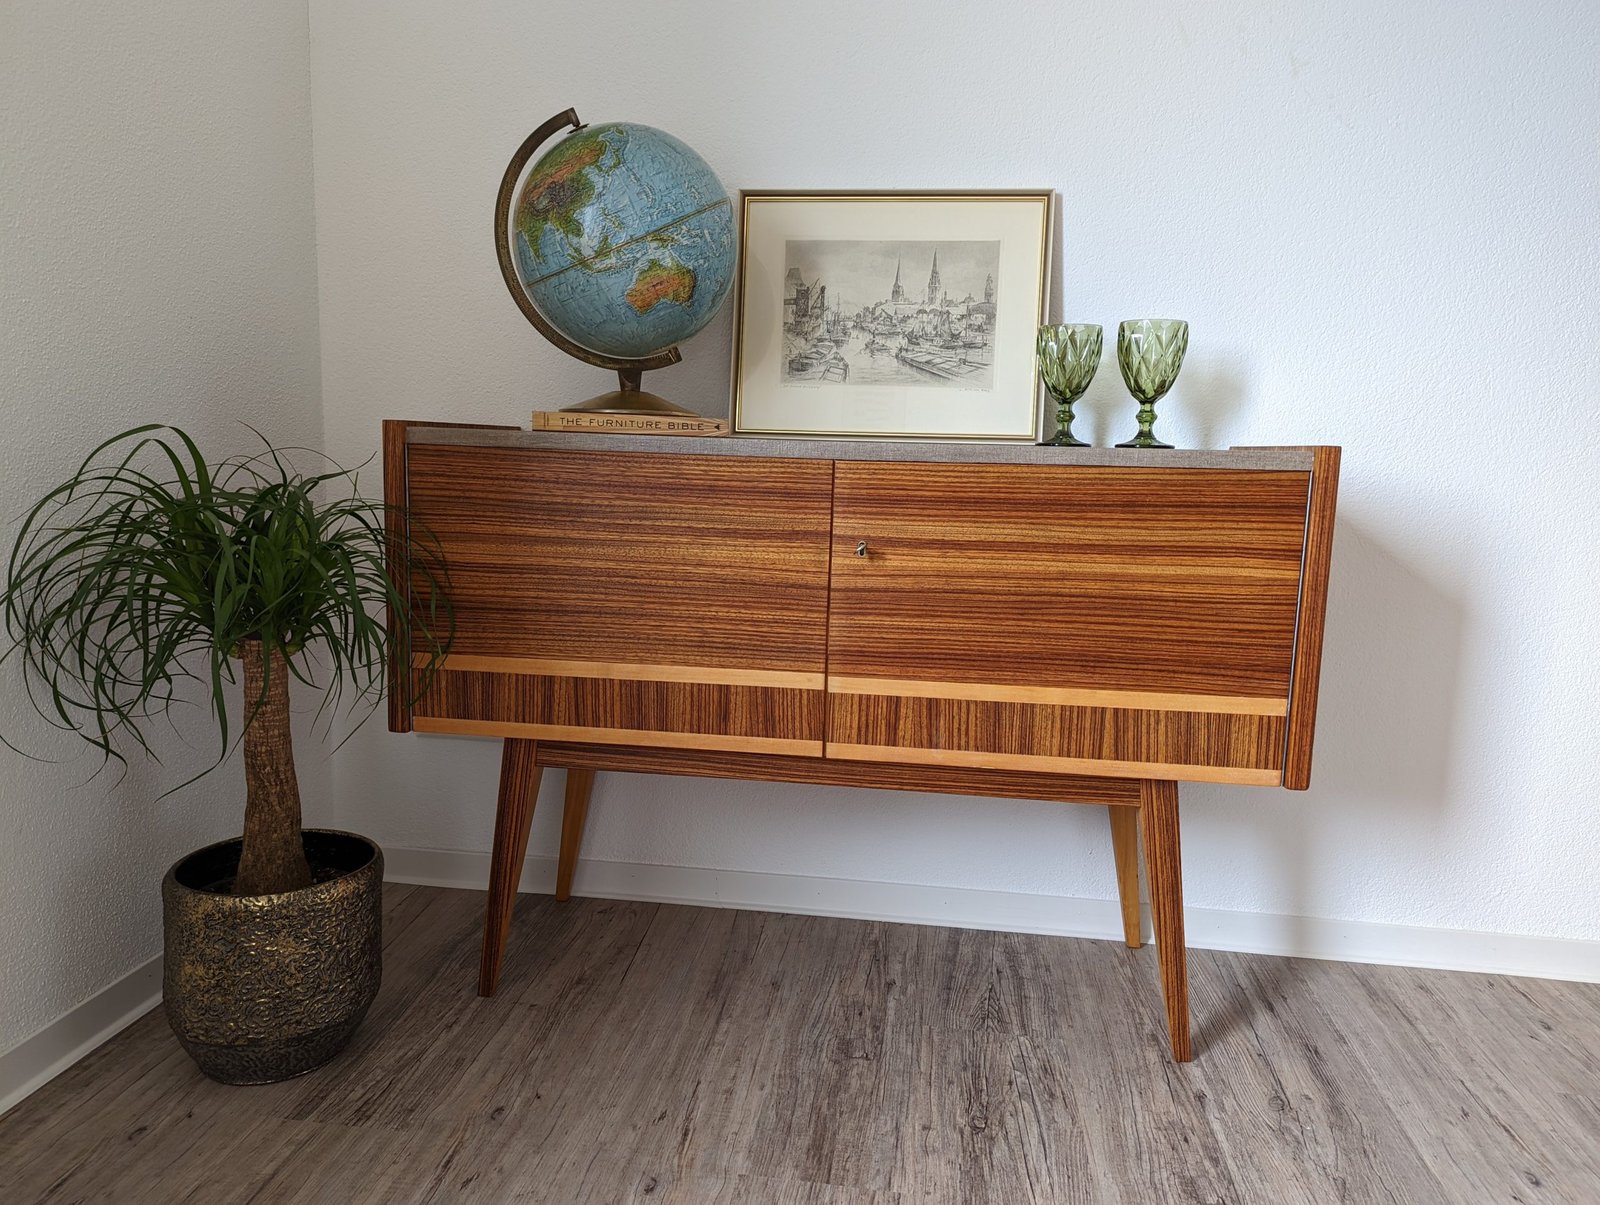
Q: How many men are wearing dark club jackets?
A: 0